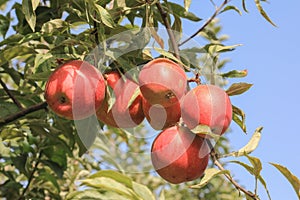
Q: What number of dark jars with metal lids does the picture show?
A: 0